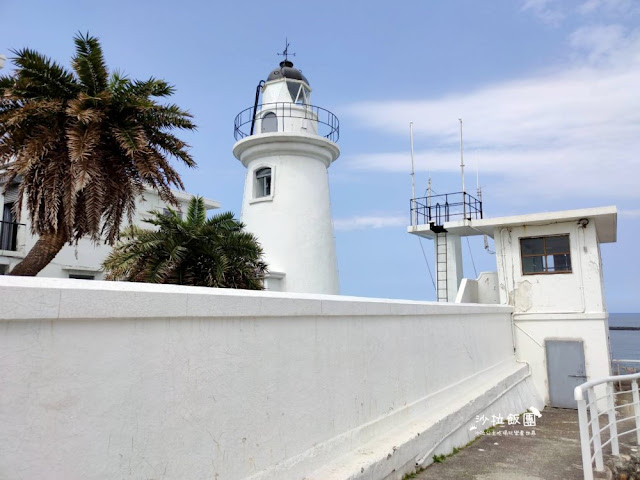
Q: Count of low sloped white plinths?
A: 1